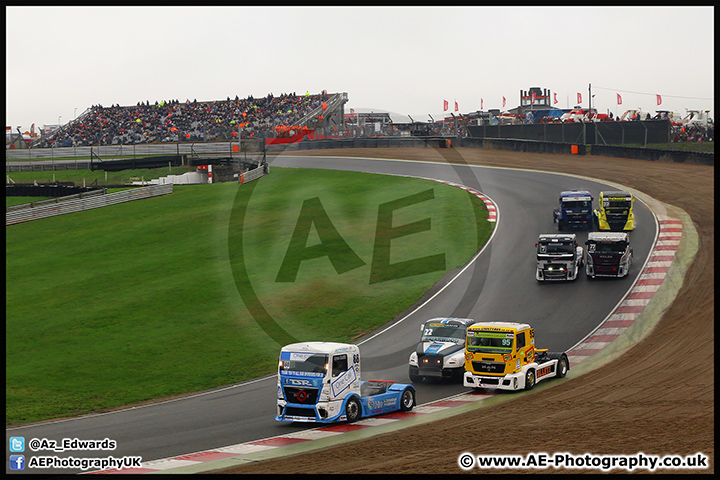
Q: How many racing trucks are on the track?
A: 7